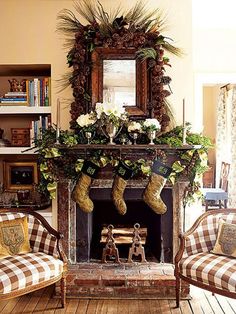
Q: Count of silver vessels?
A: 5